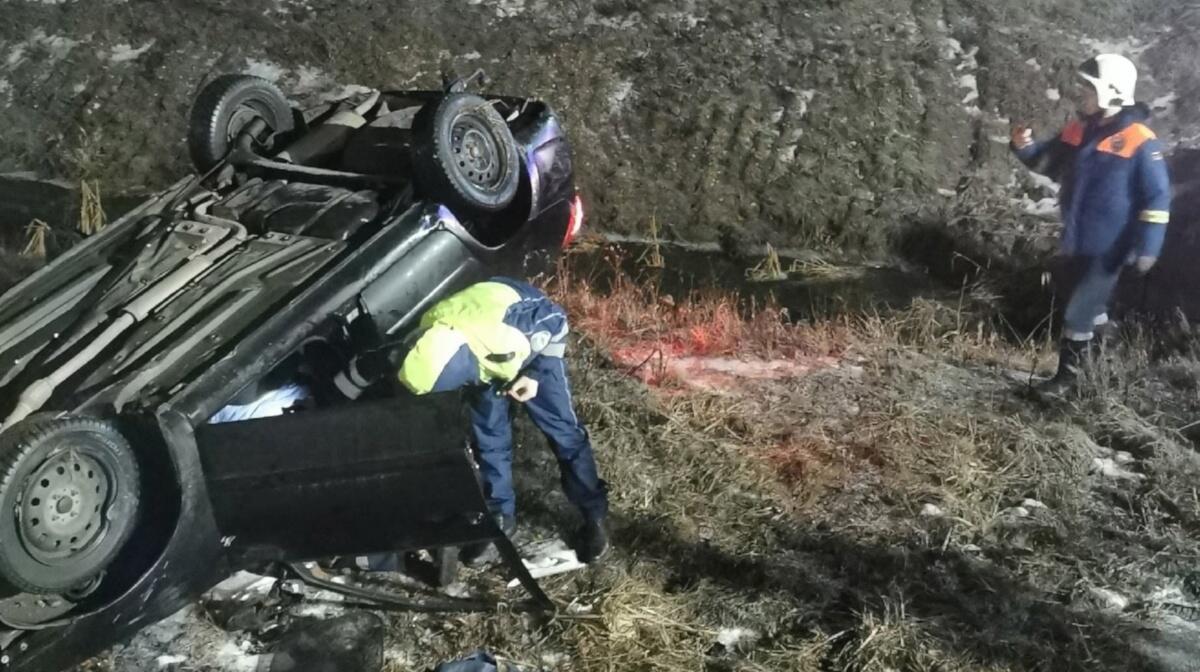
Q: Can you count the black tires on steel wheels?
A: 3